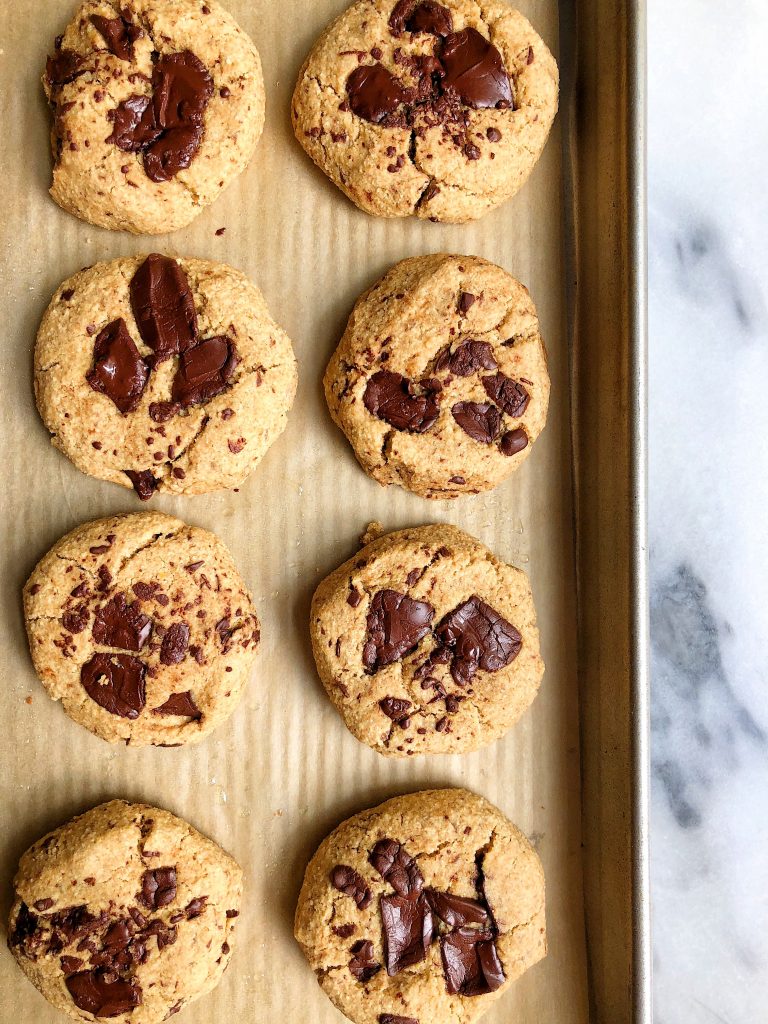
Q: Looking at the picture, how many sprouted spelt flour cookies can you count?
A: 8